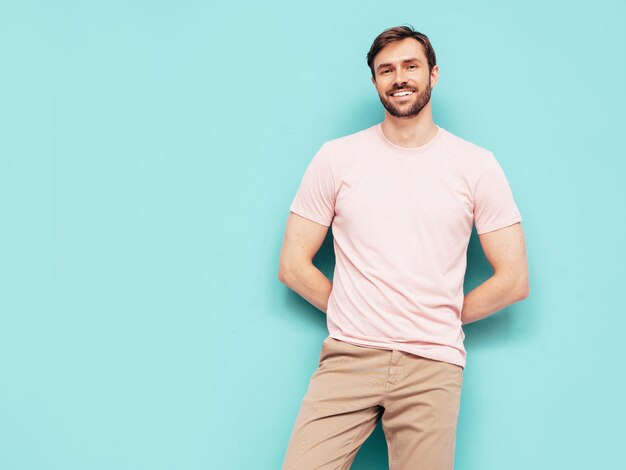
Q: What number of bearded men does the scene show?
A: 1